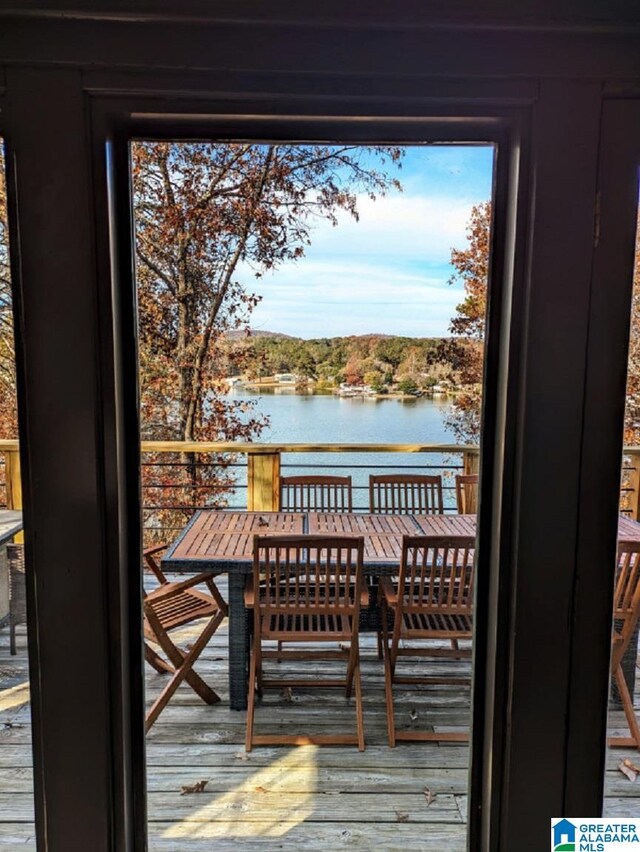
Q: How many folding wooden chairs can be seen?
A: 7